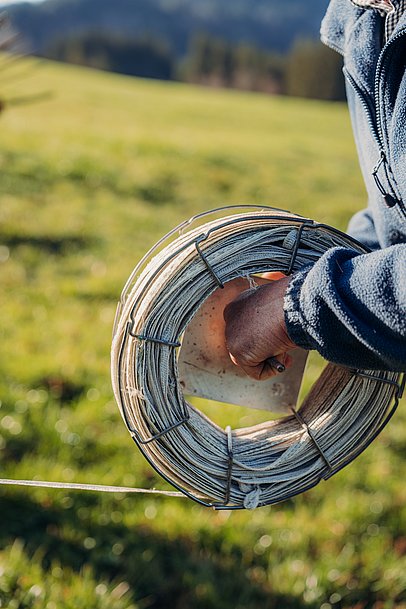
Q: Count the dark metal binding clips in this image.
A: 7